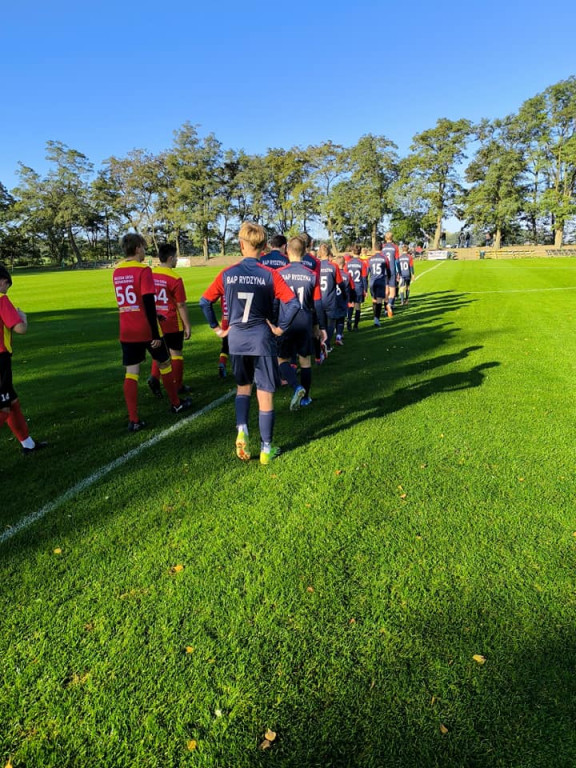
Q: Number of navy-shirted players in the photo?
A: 10